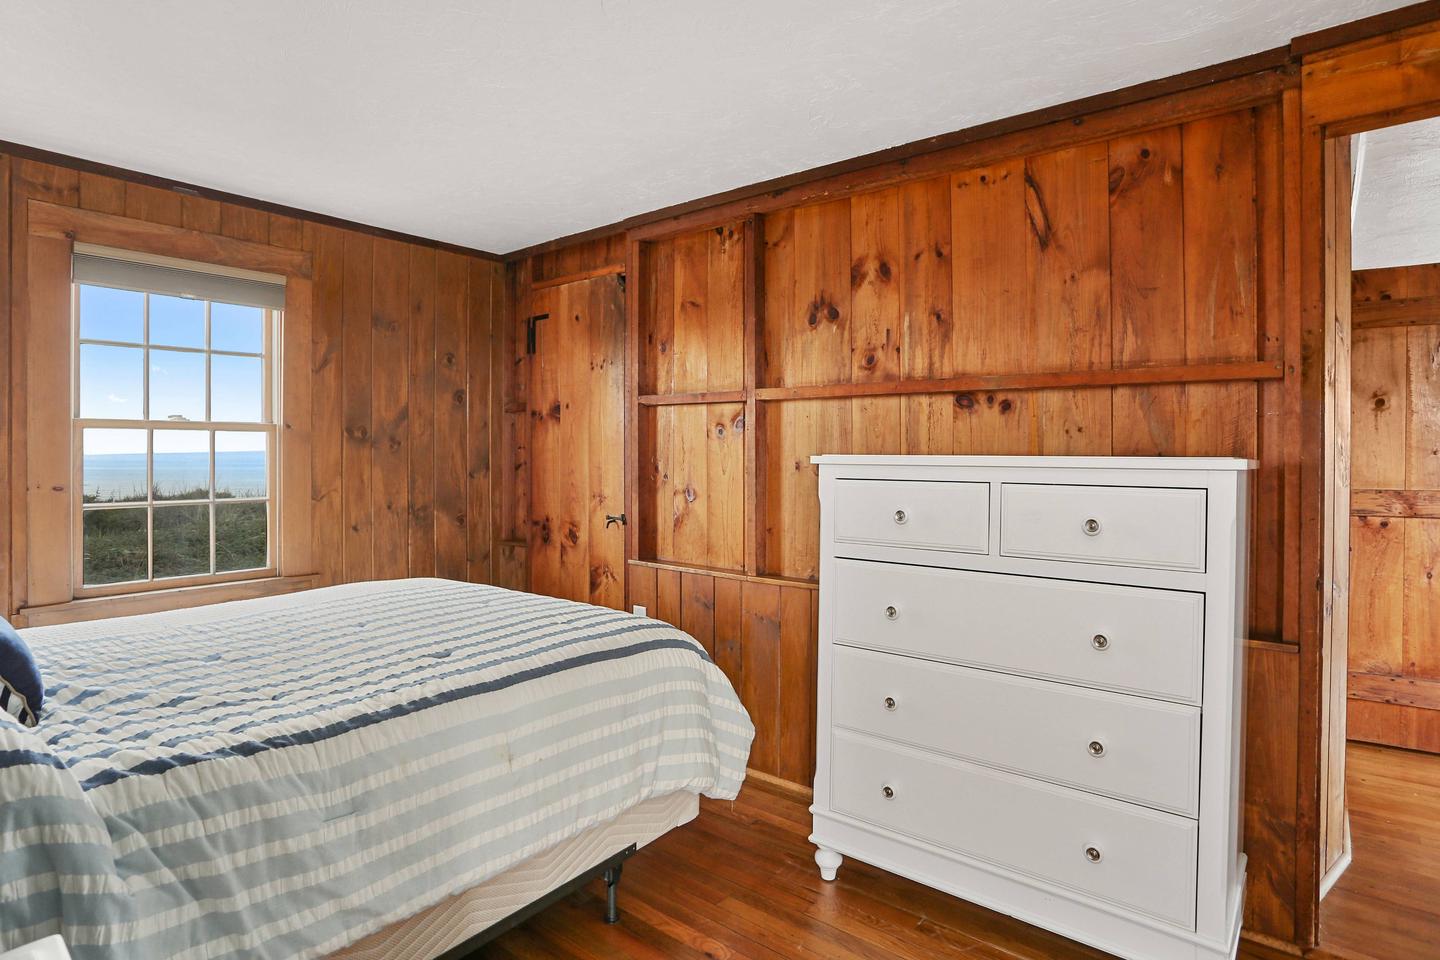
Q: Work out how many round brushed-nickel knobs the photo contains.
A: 8